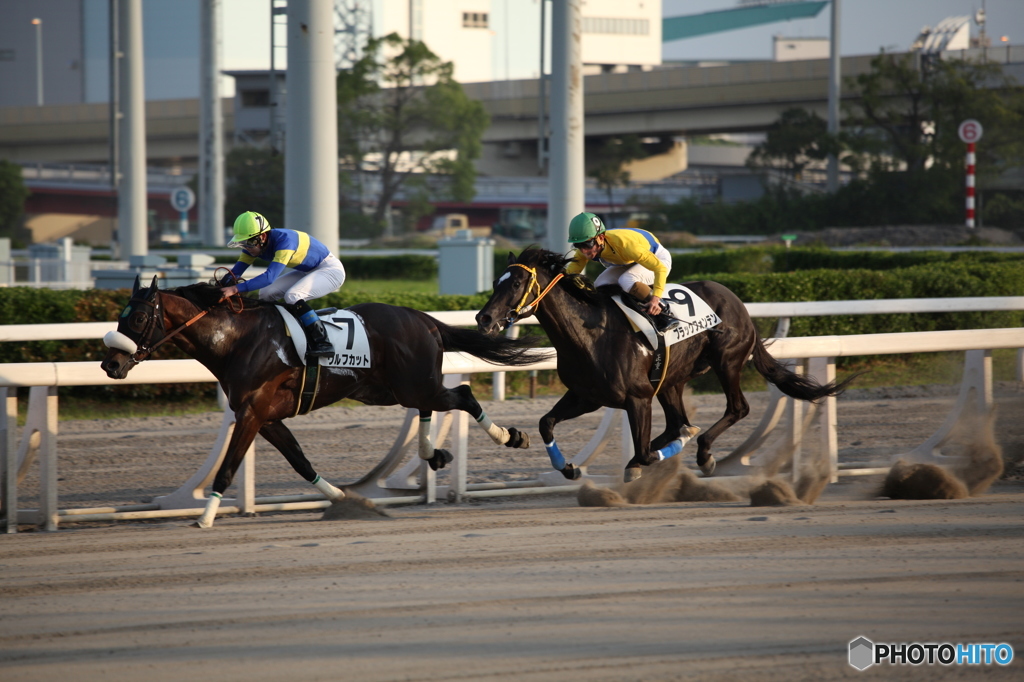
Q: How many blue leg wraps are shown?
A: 2